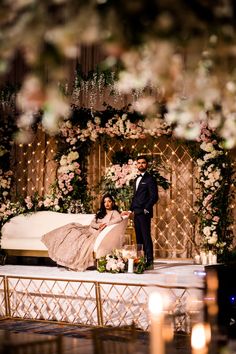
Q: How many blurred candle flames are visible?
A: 2